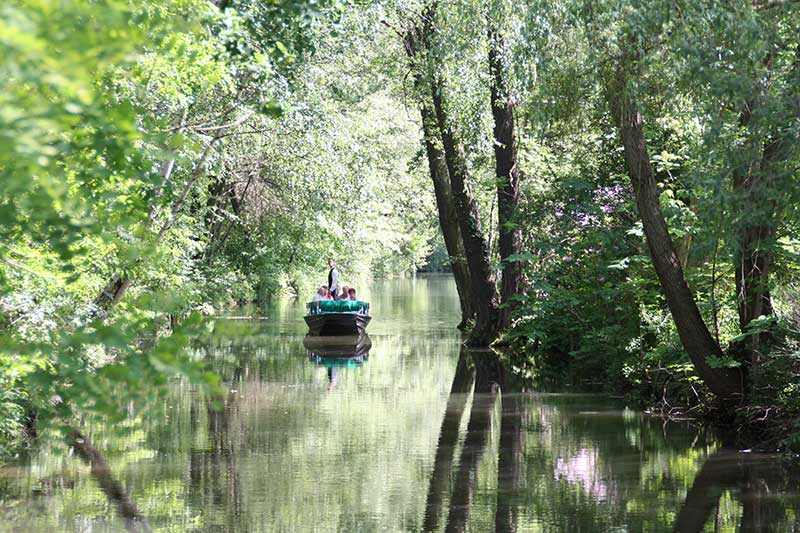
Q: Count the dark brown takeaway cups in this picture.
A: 0